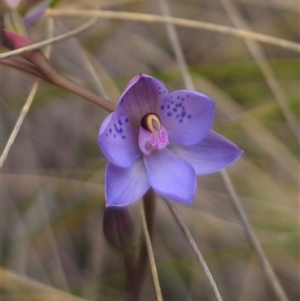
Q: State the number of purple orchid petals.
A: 6